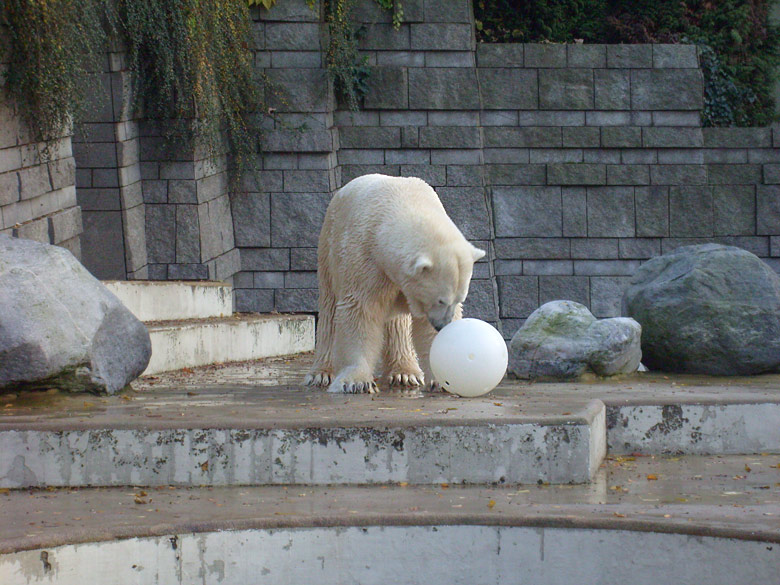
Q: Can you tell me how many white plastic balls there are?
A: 1